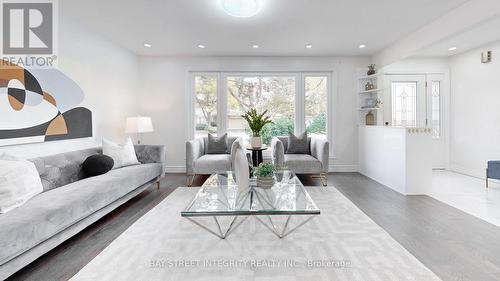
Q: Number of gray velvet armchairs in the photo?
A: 2